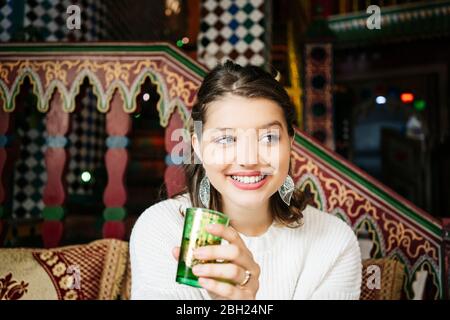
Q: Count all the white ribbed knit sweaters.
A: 1